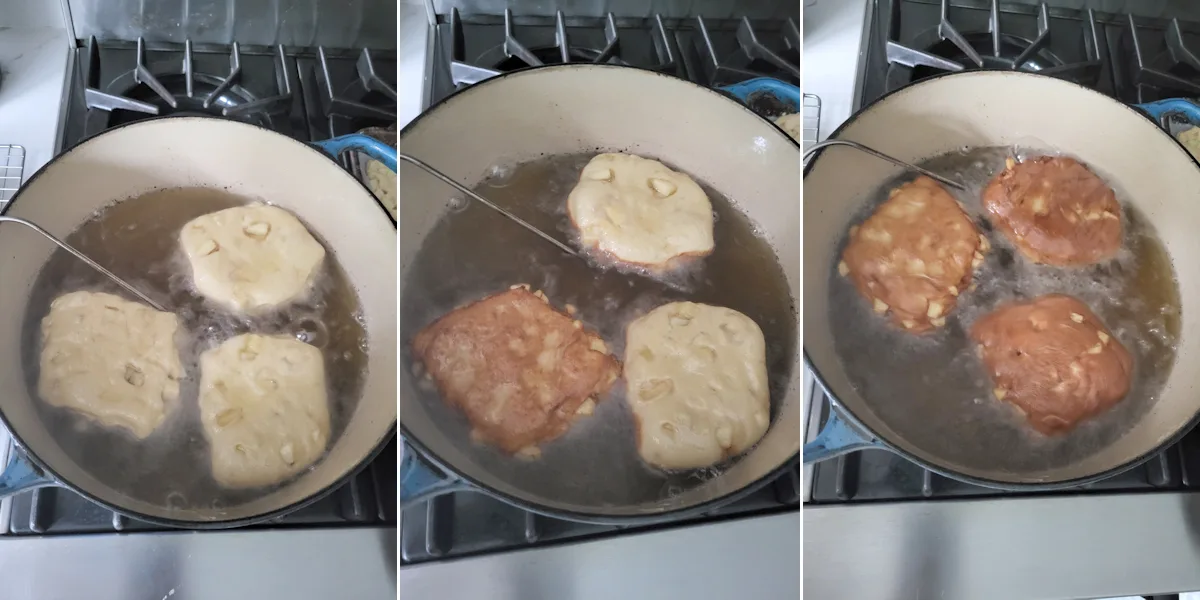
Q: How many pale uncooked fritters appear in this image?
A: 5